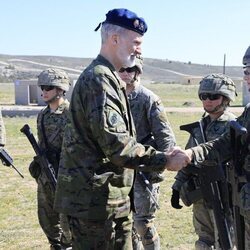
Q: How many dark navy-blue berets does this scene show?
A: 1